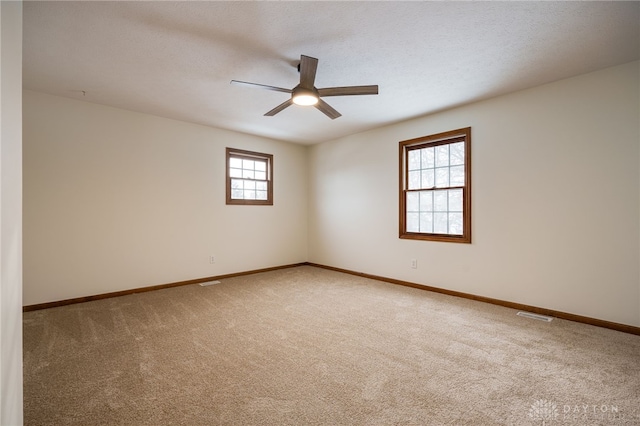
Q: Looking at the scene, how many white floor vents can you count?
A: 2